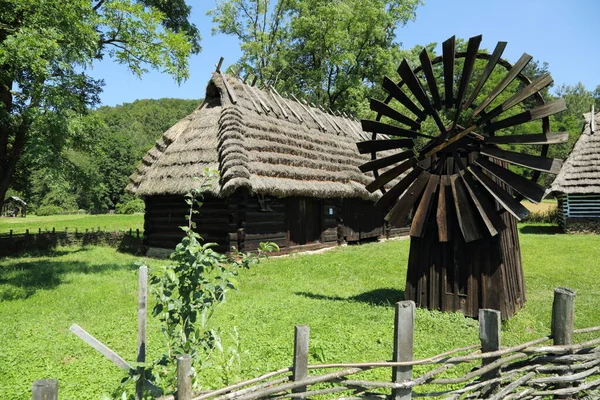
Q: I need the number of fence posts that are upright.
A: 7